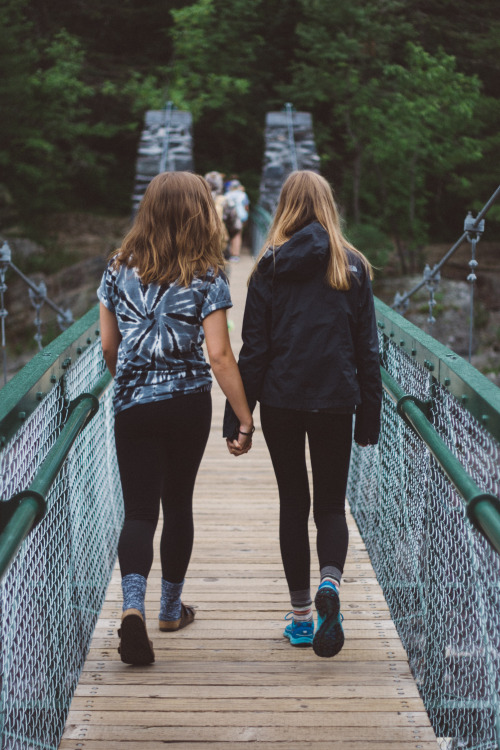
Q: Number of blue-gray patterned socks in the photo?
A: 2